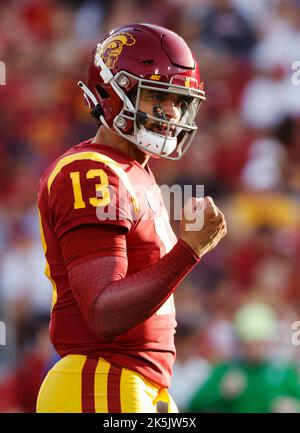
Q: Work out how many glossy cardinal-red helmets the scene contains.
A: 1